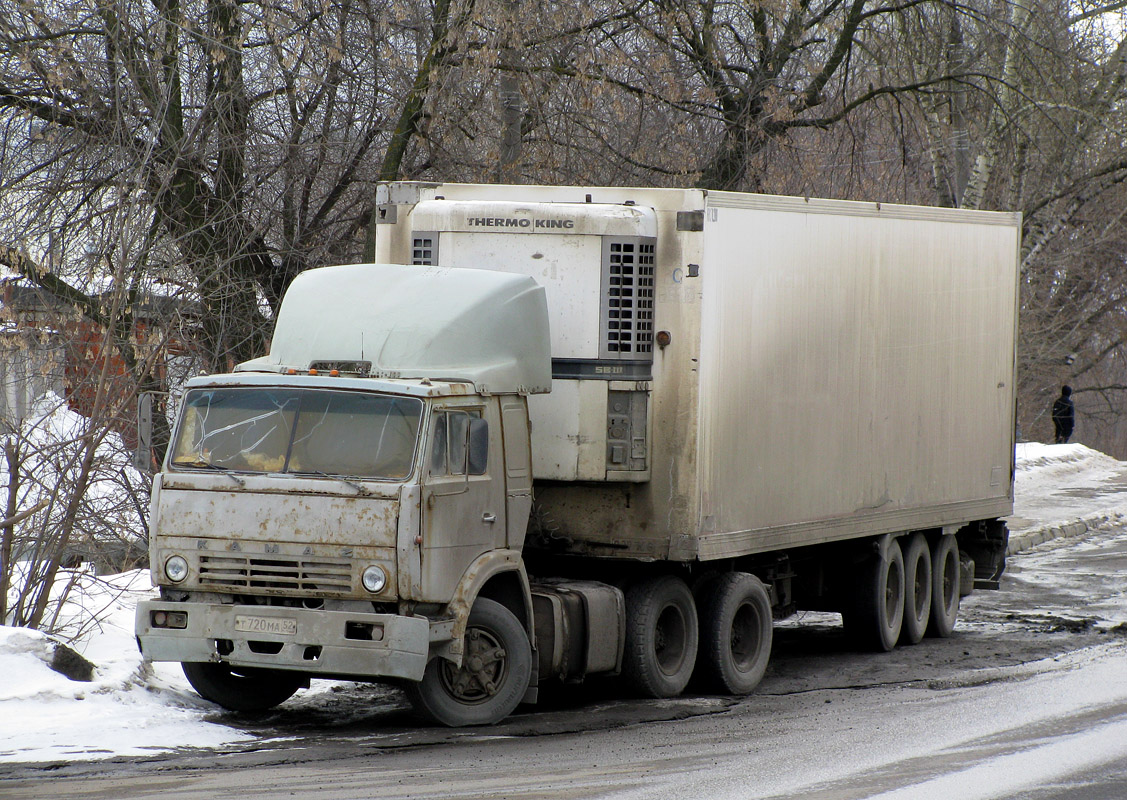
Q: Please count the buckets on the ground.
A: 0